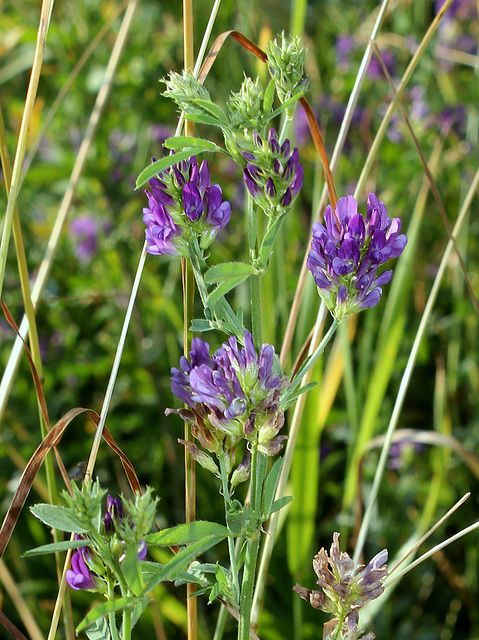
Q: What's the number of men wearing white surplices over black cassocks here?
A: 0